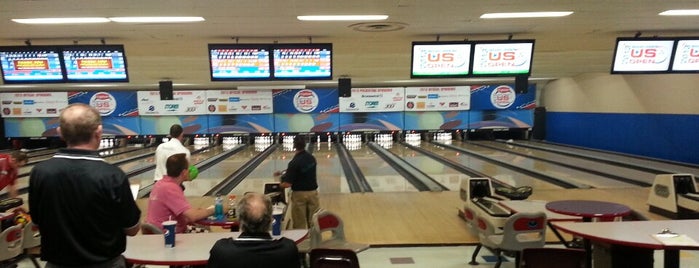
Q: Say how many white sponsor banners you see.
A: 5